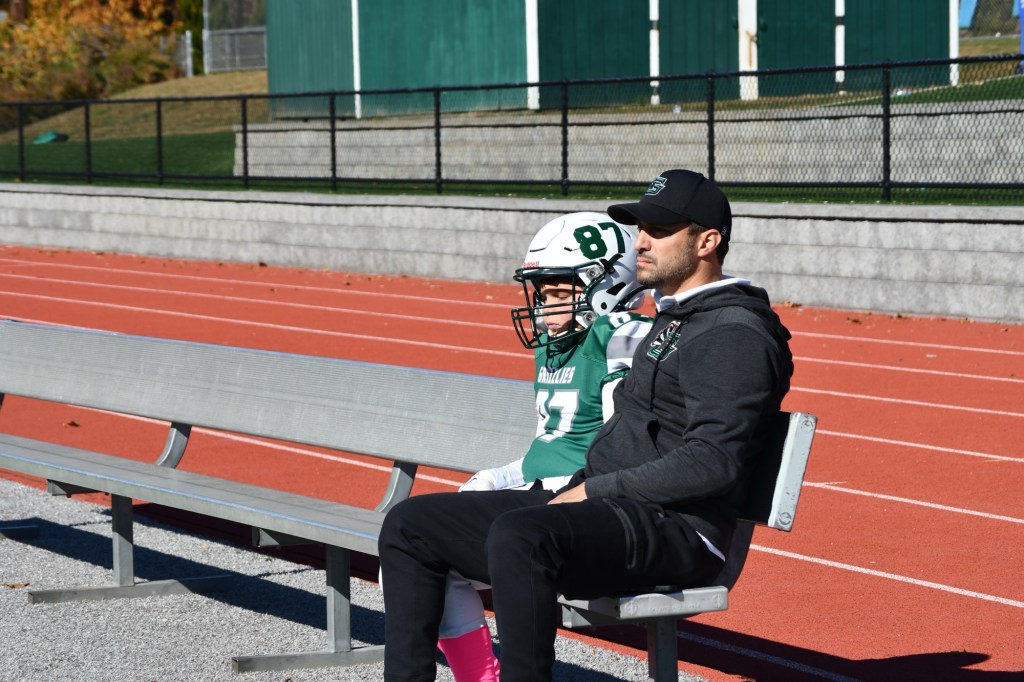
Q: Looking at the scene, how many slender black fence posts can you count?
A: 9